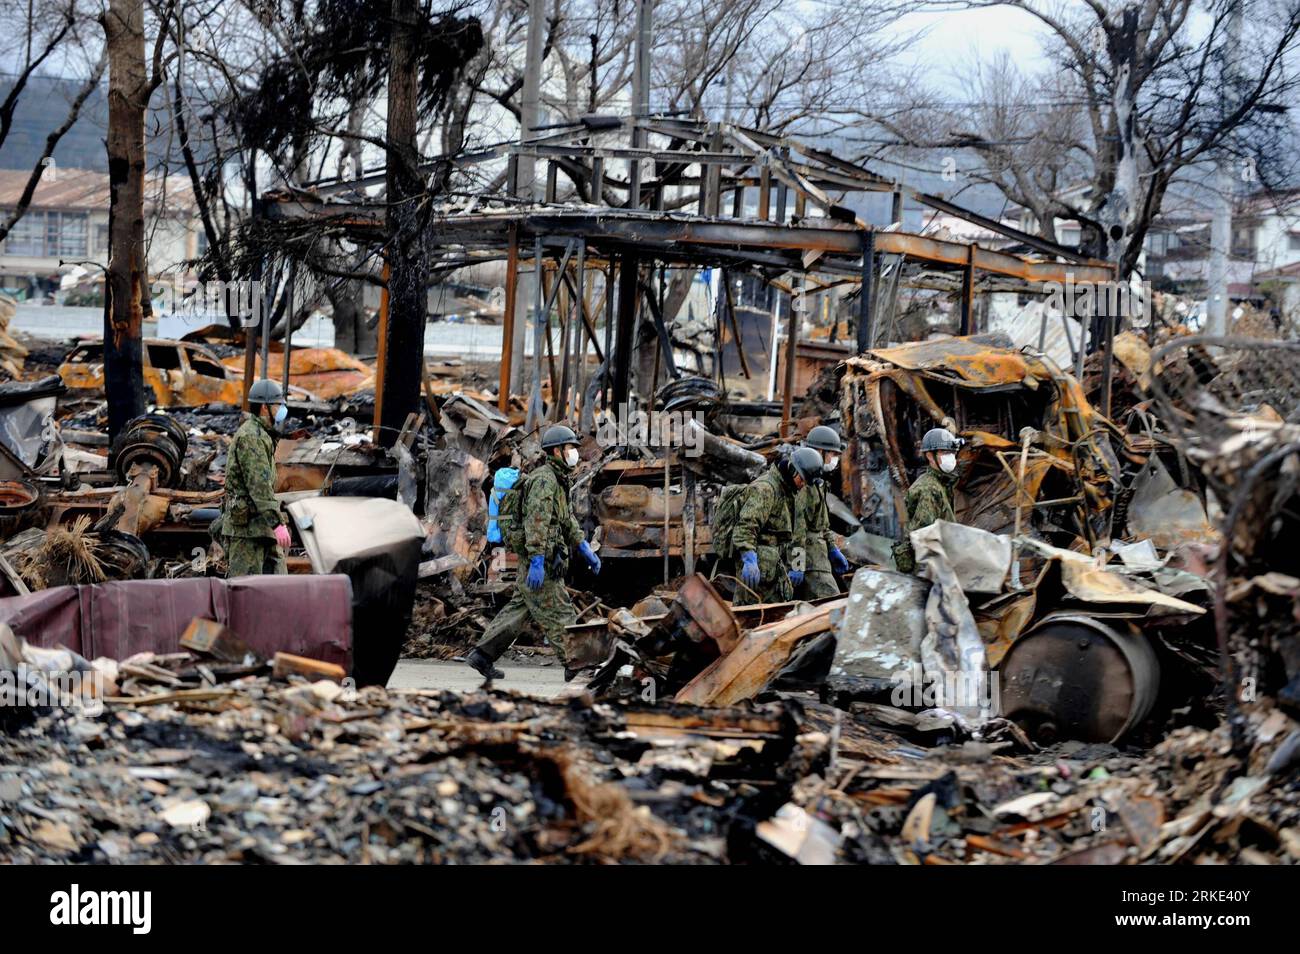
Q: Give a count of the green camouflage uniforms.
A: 5